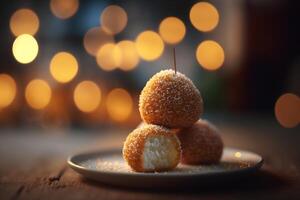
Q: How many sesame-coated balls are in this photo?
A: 3